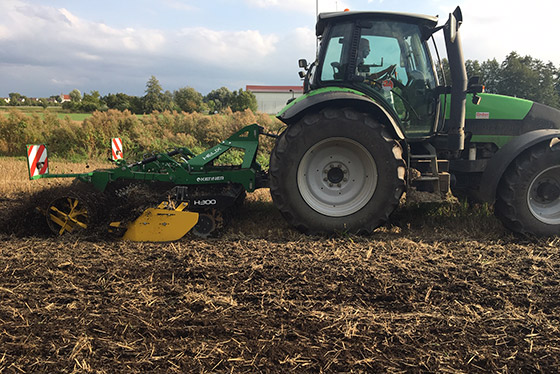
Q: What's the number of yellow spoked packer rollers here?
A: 1